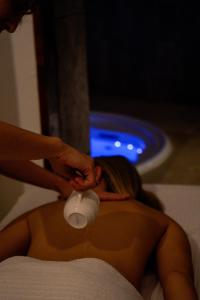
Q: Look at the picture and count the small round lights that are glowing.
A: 3